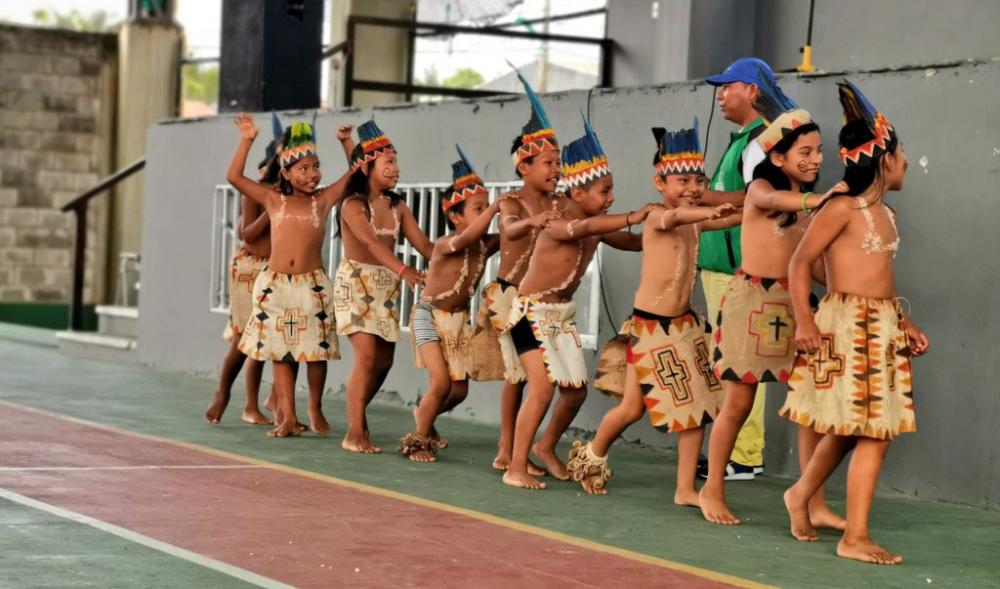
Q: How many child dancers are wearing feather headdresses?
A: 9